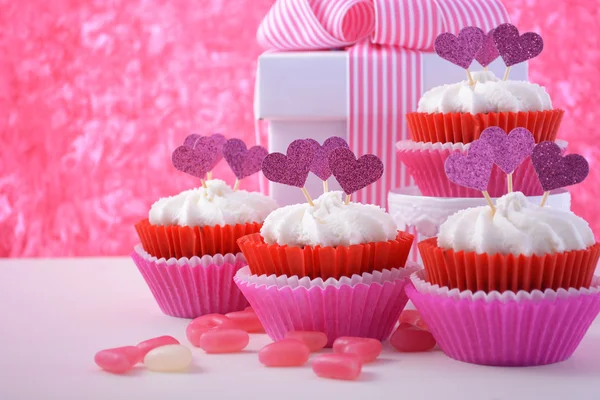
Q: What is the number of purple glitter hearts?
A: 12